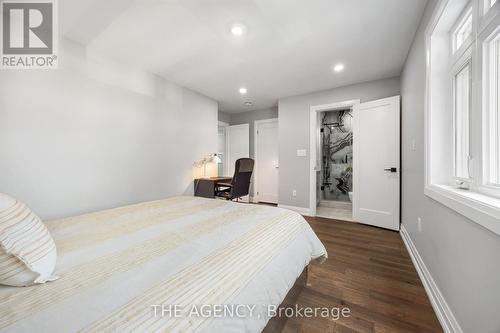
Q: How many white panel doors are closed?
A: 1